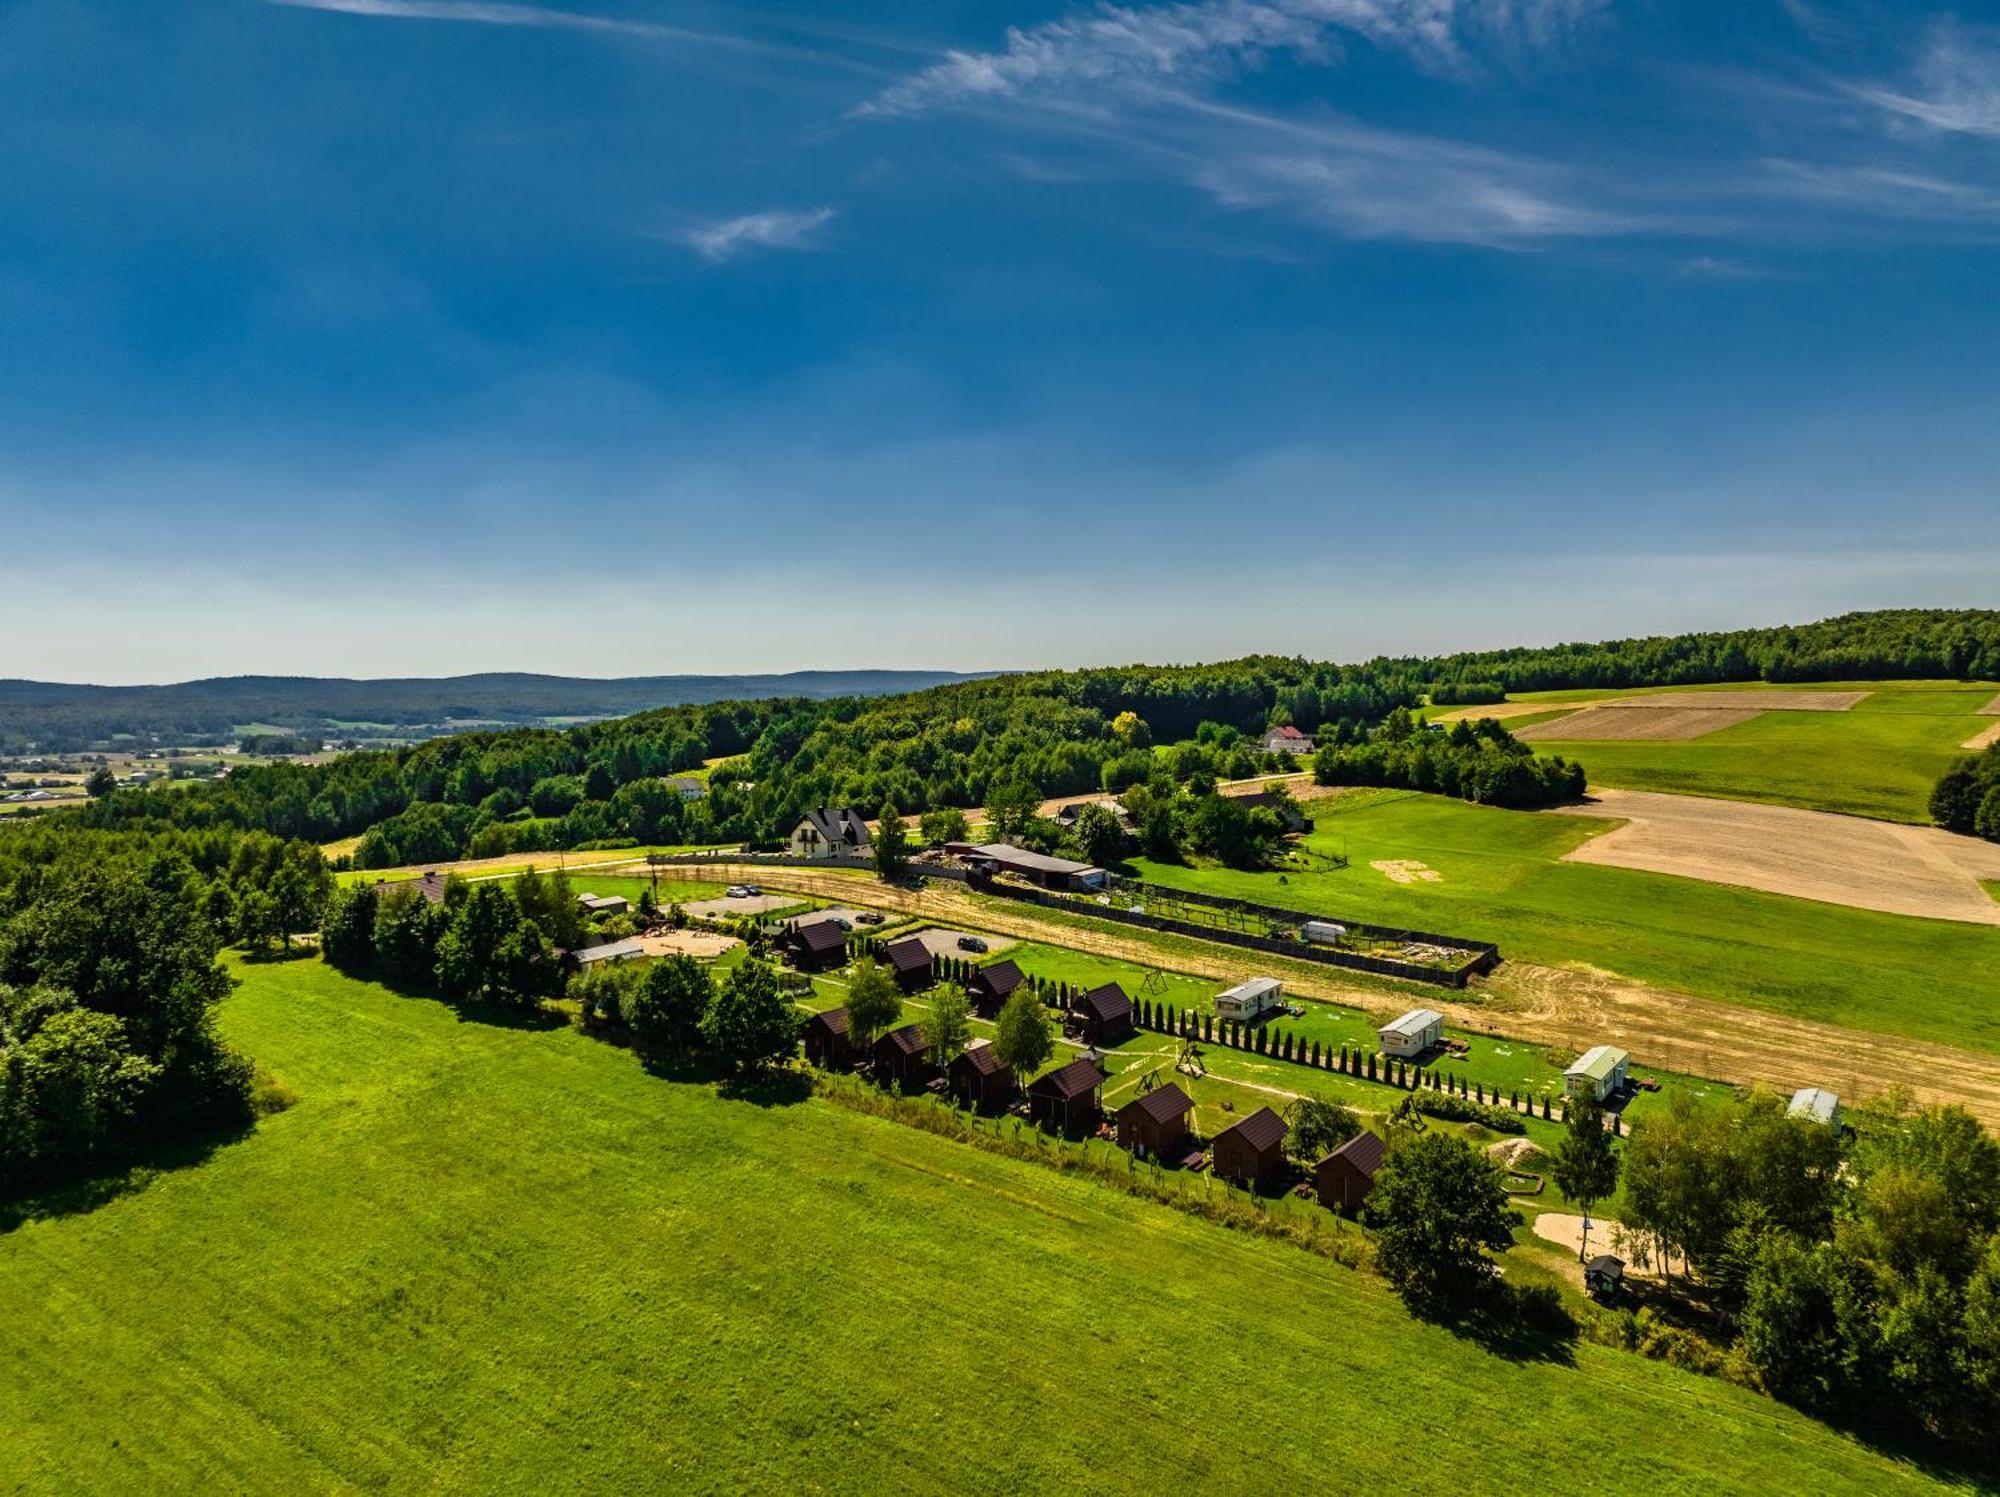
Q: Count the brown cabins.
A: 11